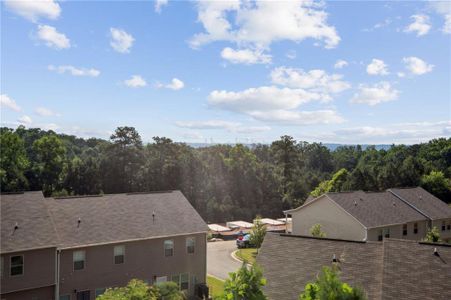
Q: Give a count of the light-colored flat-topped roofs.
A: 4